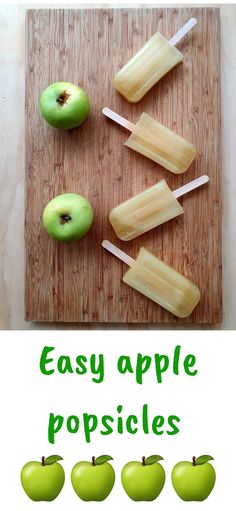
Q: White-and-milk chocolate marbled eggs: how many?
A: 0